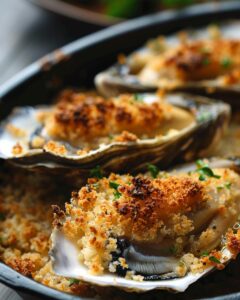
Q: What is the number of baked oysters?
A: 3